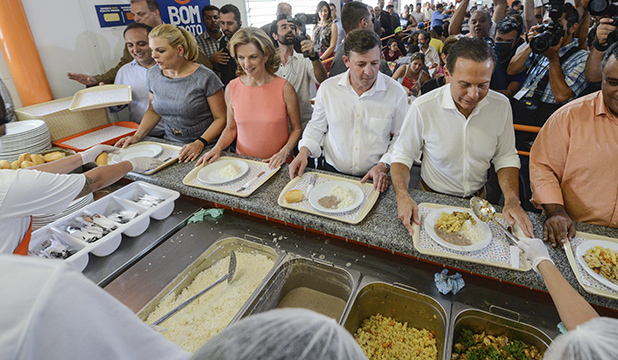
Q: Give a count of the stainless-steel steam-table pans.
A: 4